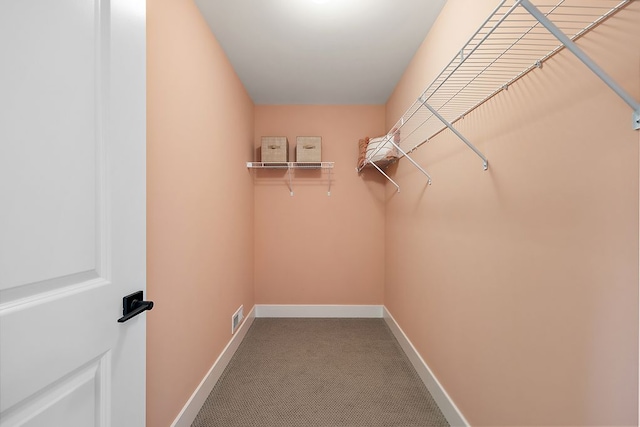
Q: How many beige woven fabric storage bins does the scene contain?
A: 2